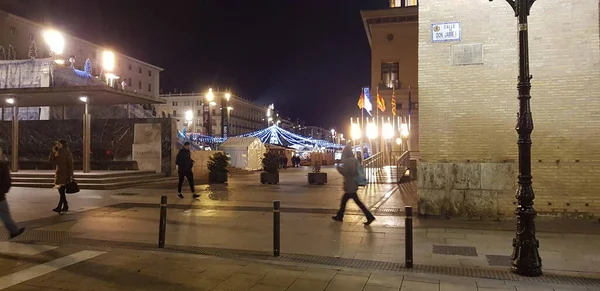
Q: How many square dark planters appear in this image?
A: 3